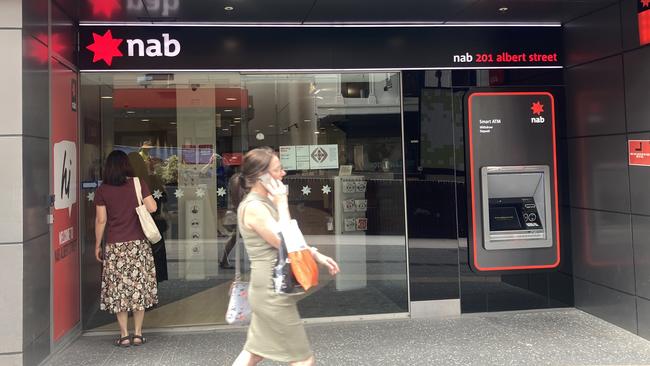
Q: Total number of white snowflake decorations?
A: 7